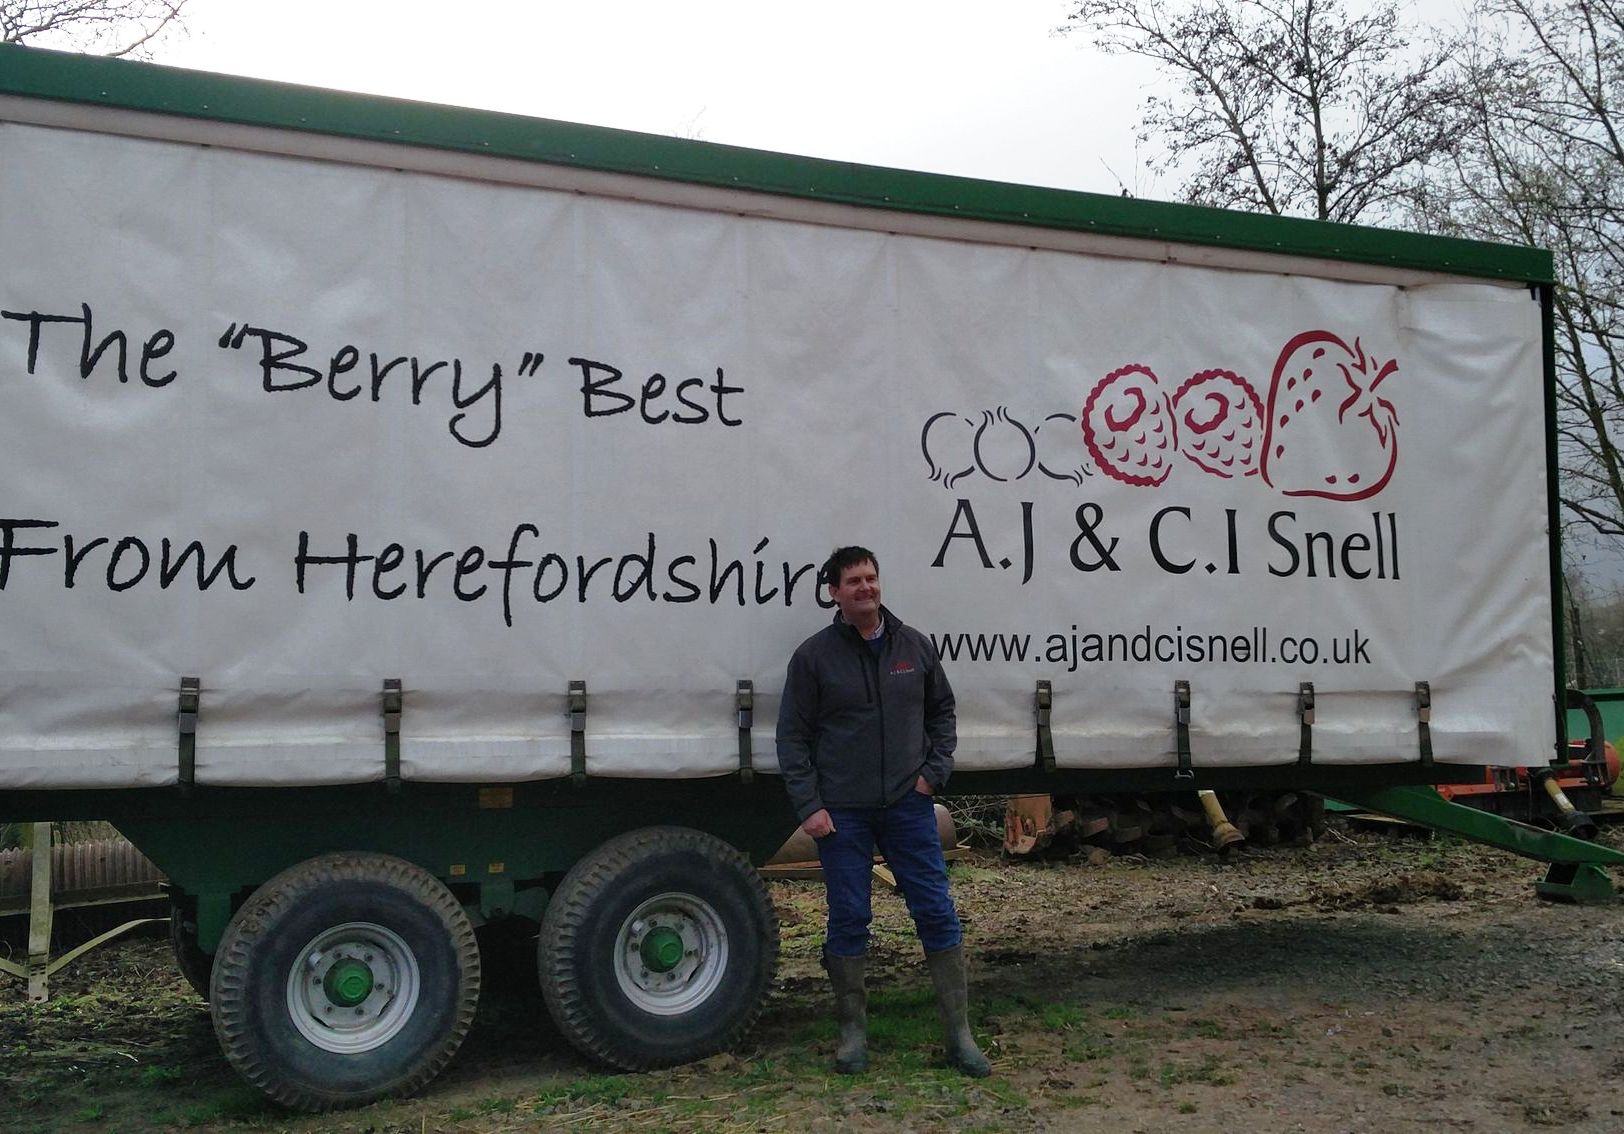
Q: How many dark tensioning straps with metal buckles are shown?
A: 8